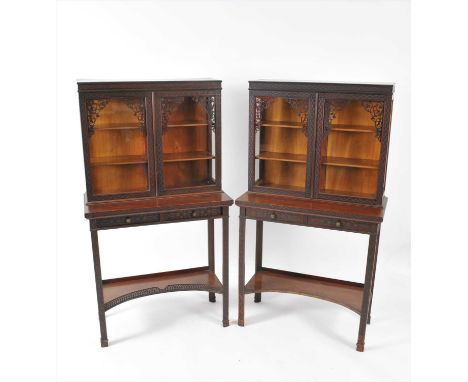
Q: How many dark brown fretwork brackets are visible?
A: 8